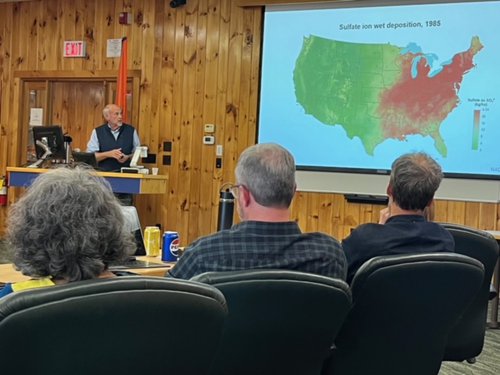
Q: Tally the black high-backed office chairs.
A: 4